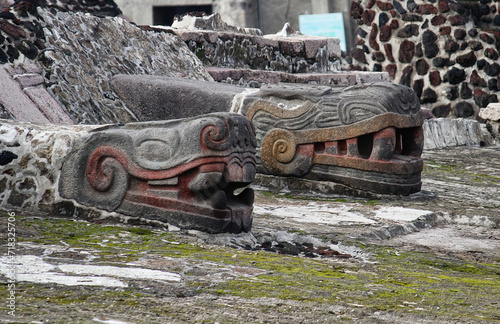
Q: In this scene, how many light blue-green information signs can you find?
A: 1